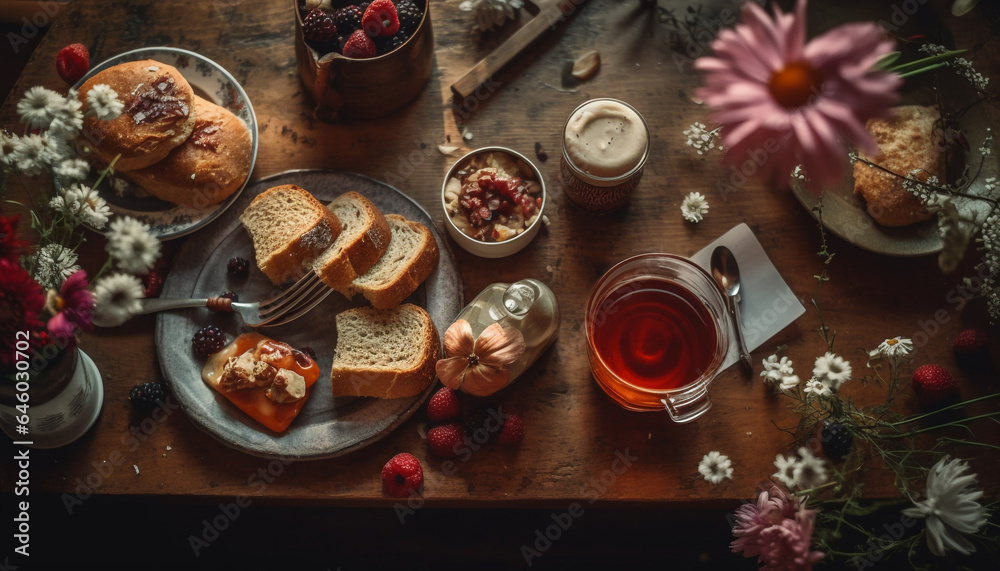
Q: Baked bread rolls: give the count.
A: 2